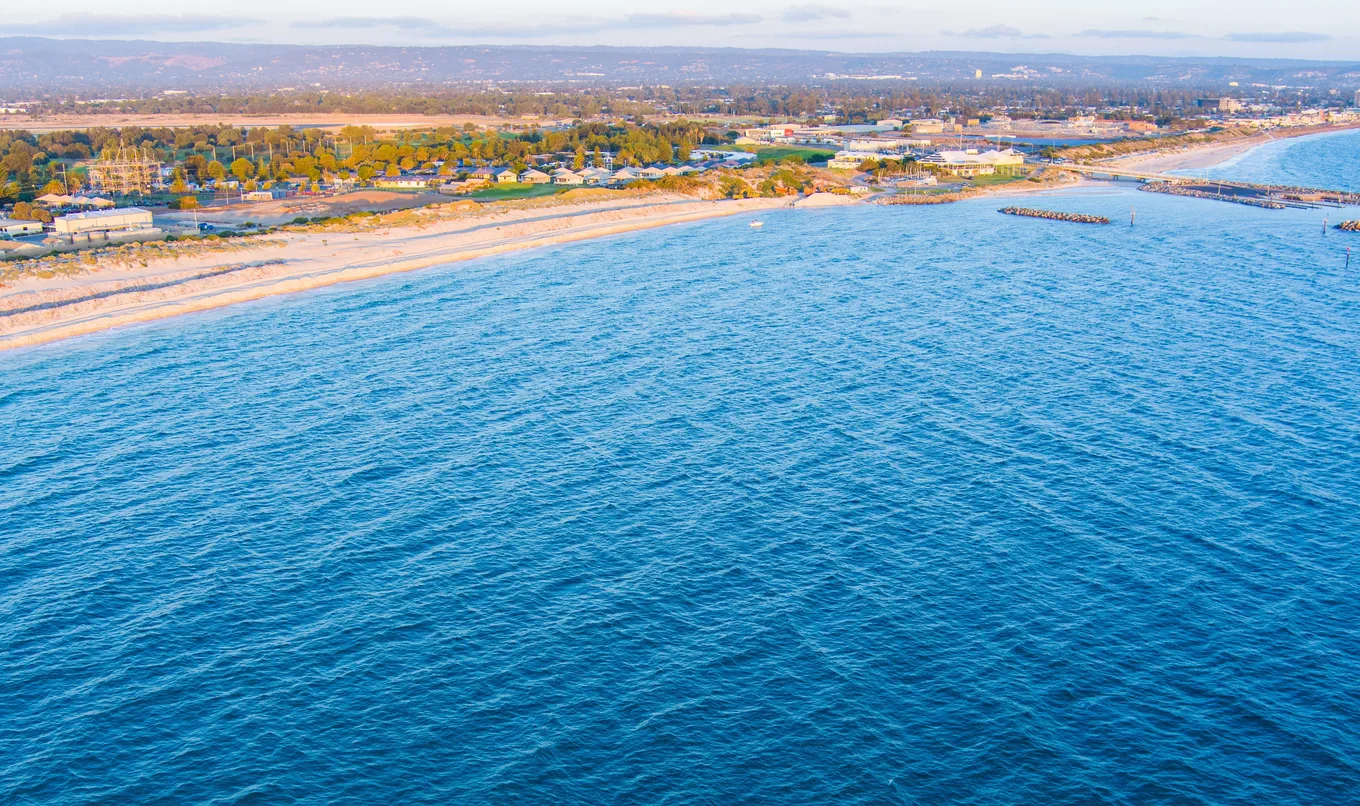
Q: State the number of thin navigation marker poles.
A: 3